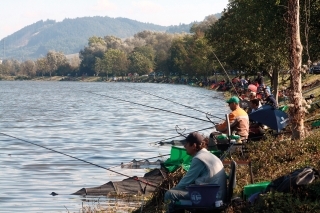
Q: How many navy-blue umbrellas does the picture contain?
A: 1